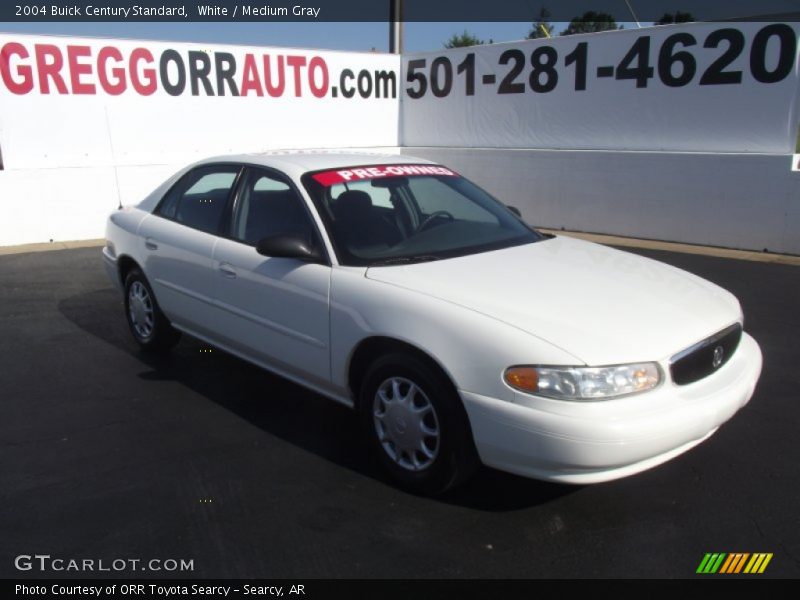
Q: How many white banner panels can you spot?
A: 2